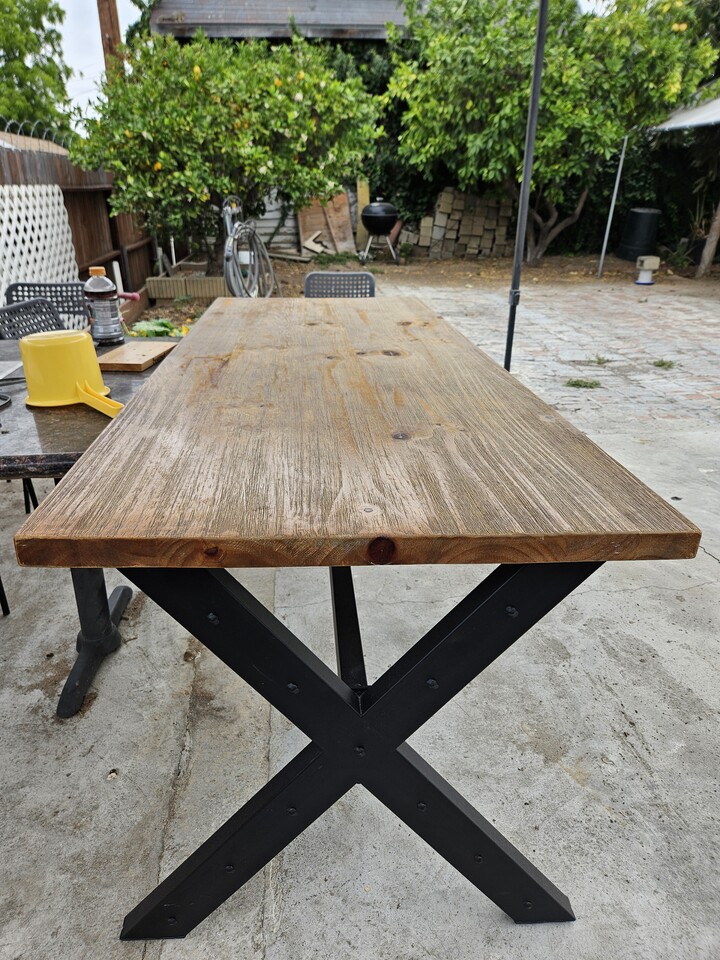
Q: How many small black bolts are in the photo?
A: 11